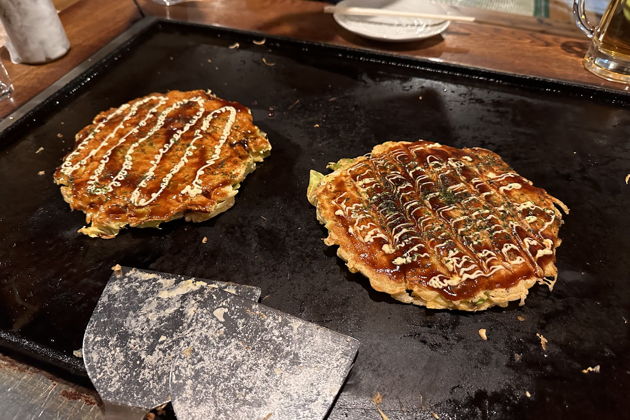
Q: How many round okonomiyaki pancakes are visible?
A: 2